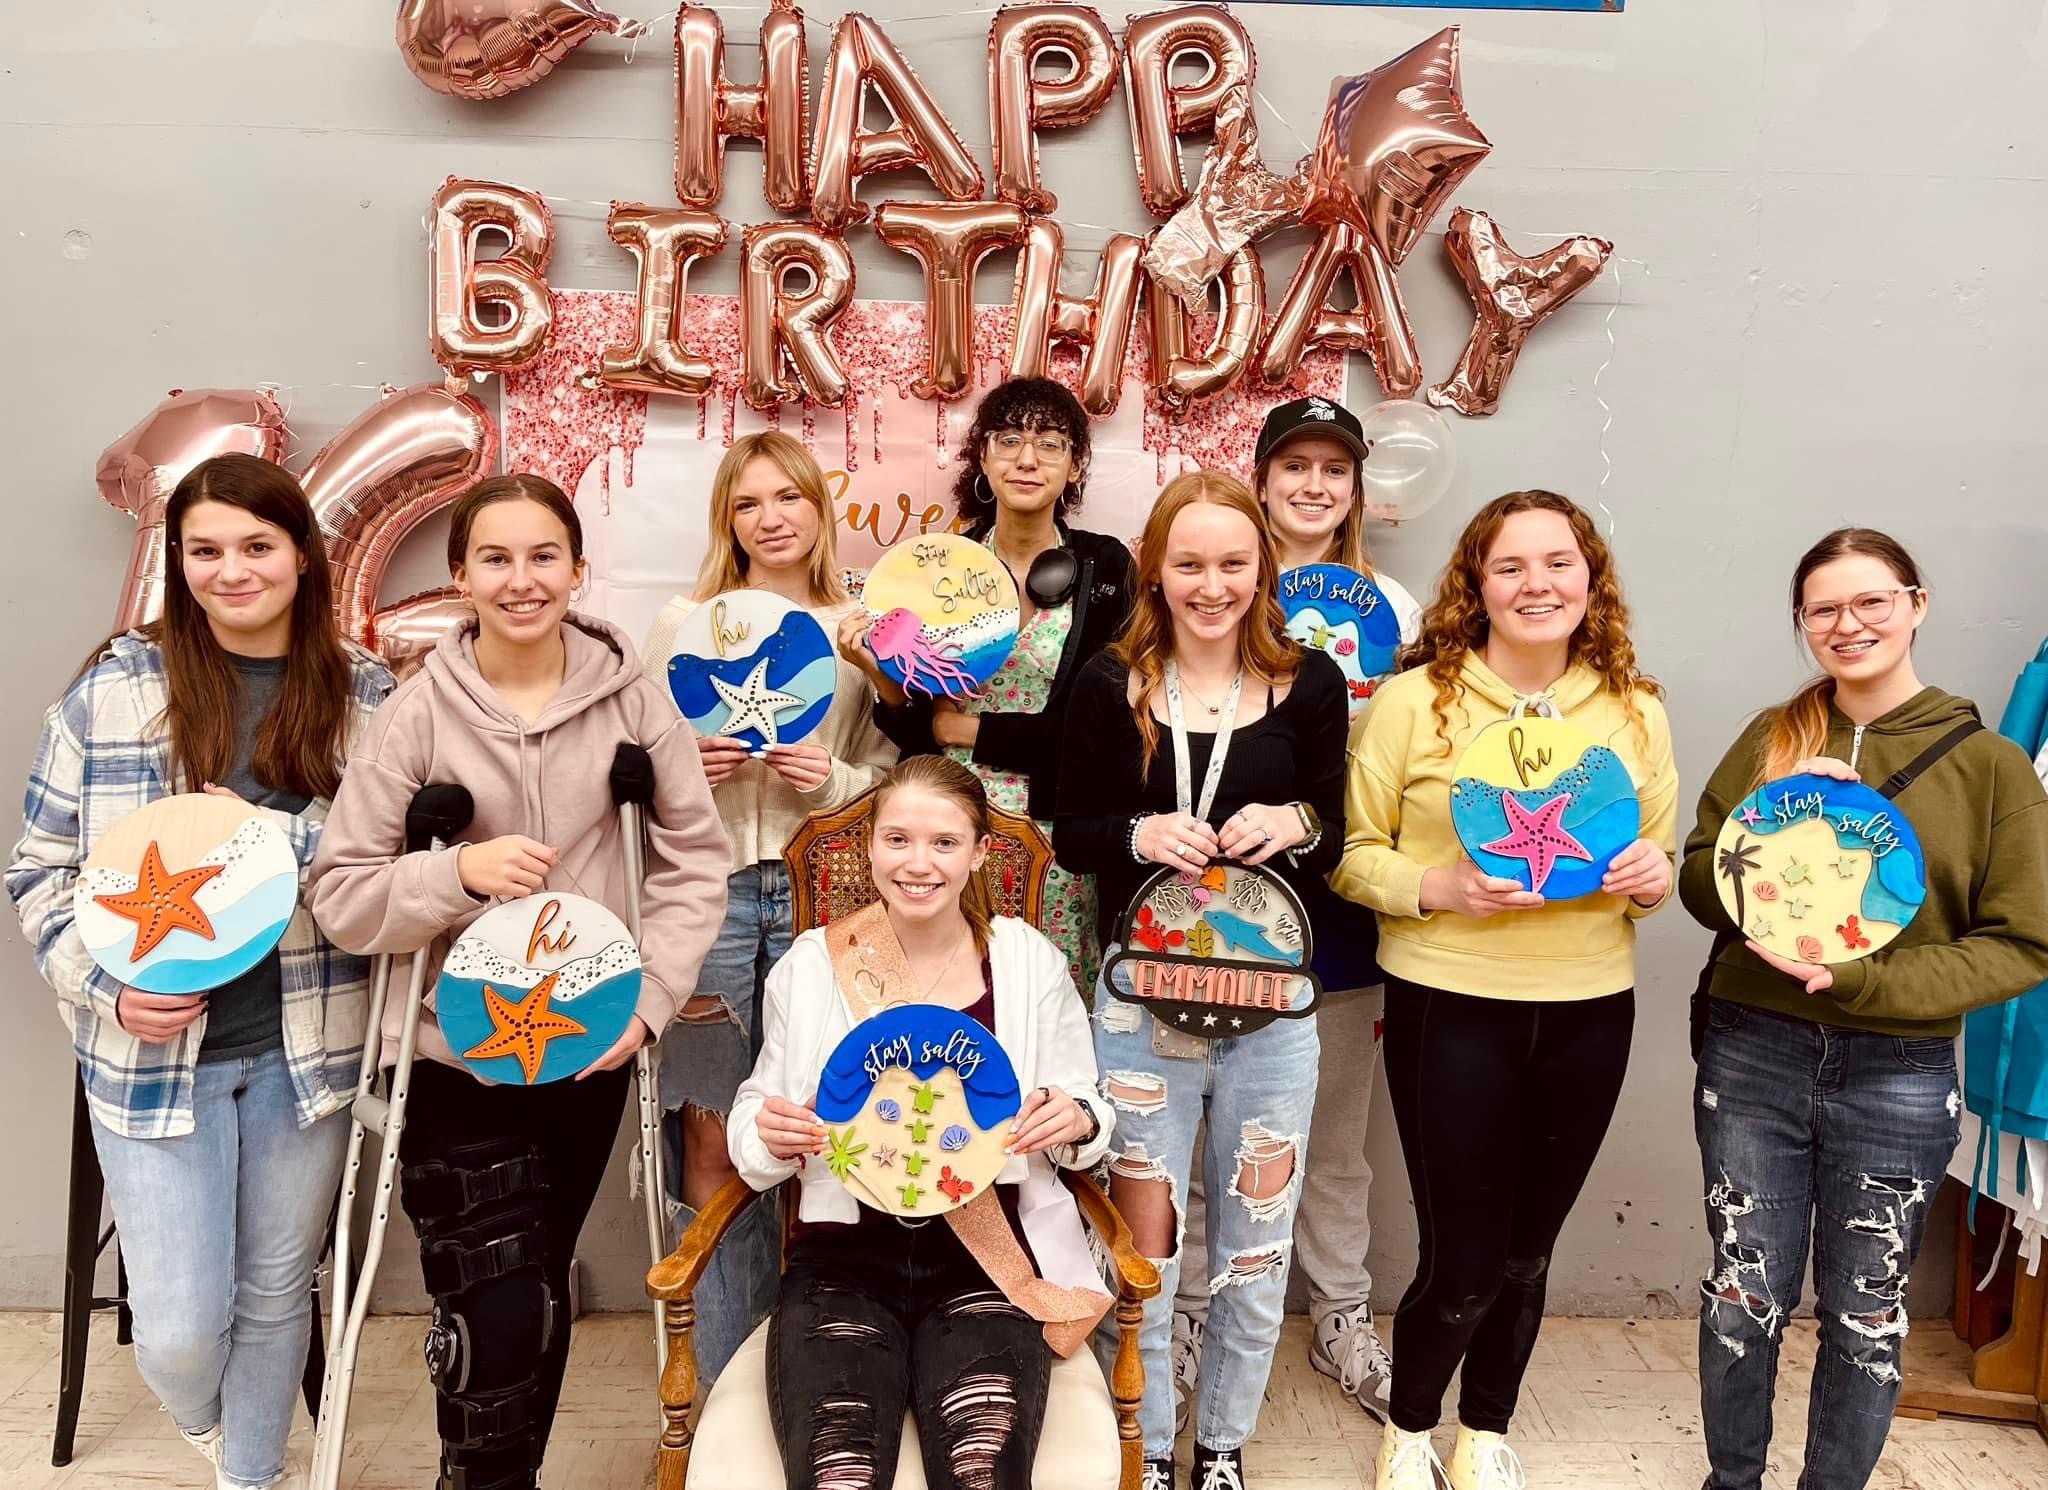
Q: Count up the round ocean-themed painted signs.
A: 9